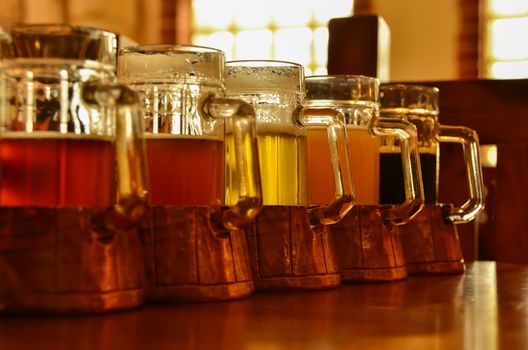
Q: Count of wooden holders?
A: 5